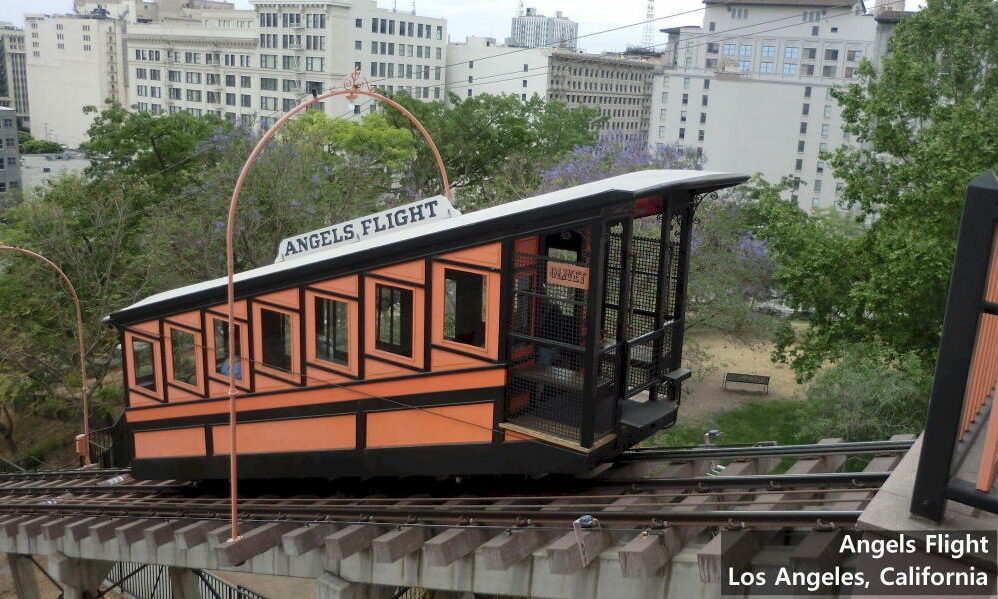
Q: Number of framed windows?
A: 7